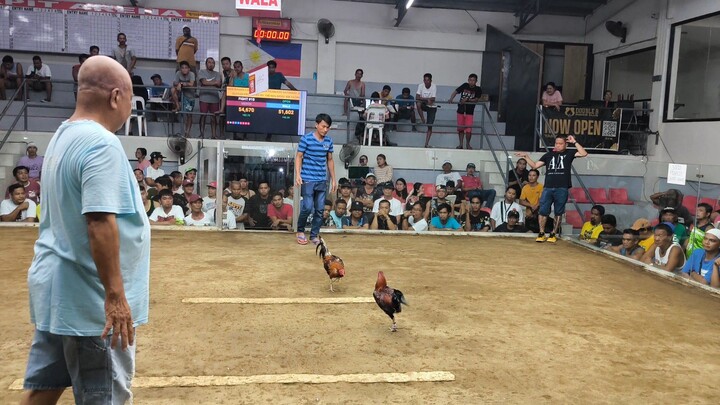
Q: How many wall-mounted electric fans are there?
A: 4